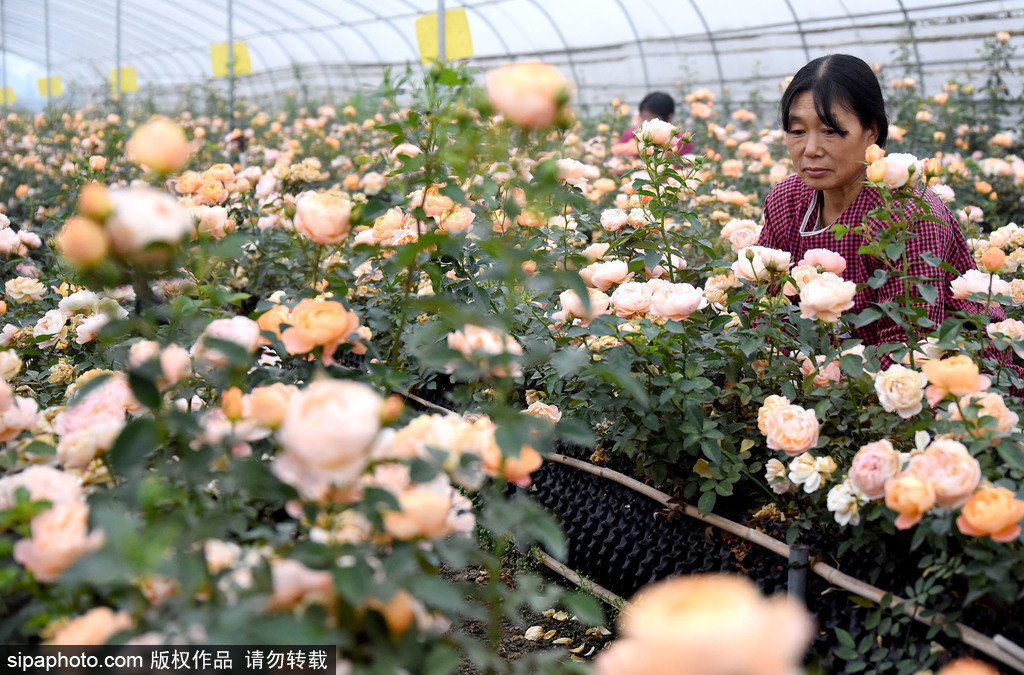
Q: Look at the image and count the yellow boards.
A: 5